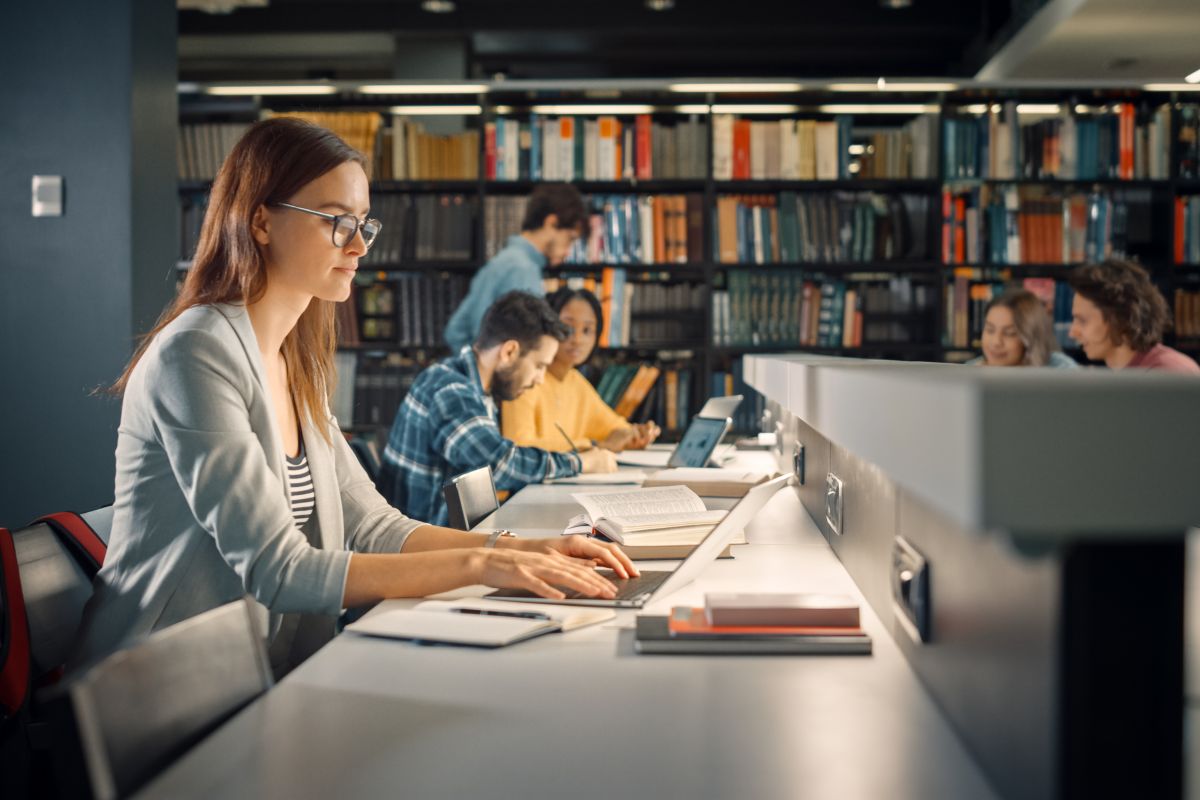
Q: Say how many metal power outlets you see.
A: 3